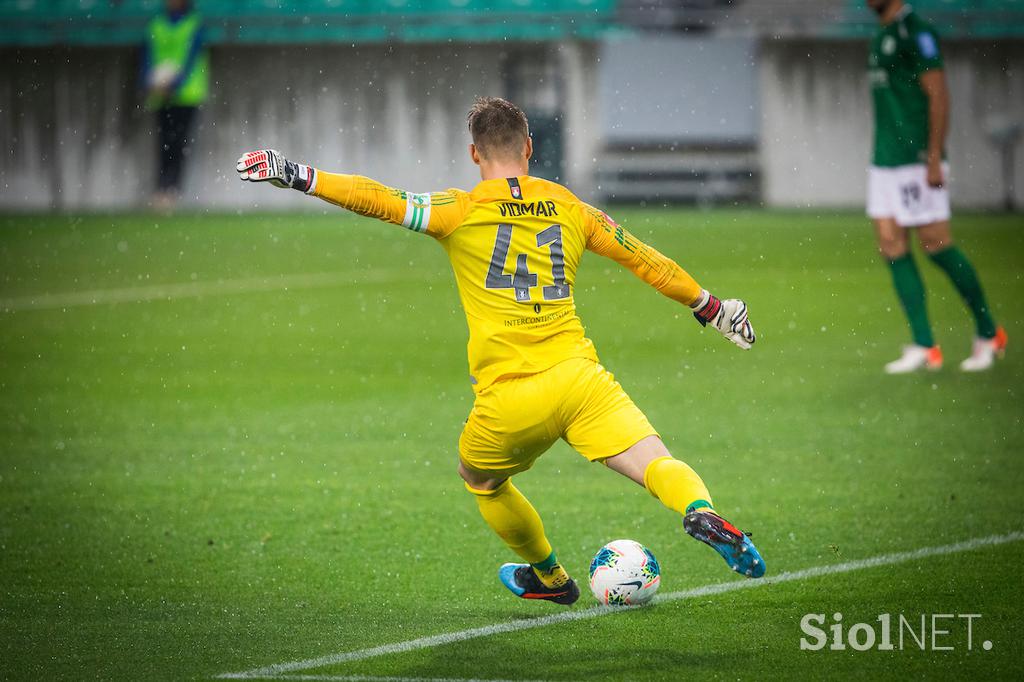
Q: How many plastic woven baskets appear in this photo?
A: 0